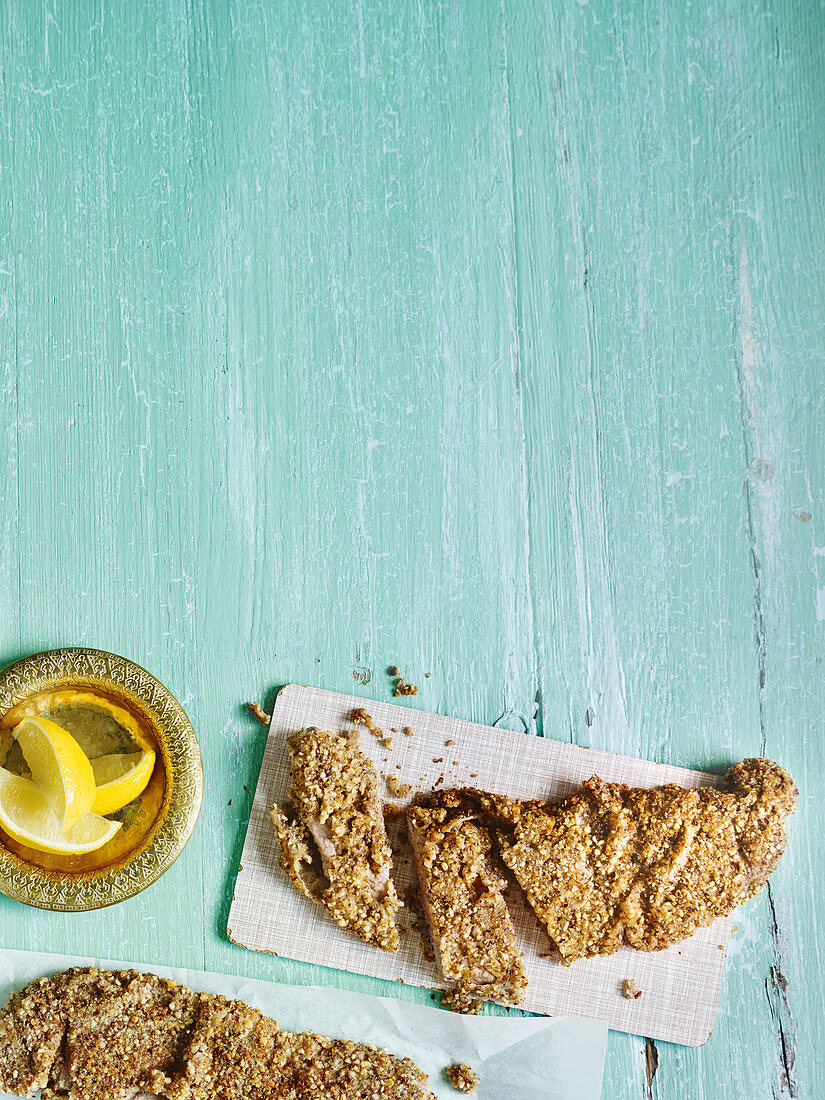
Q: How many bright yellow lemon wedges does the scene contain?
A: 3